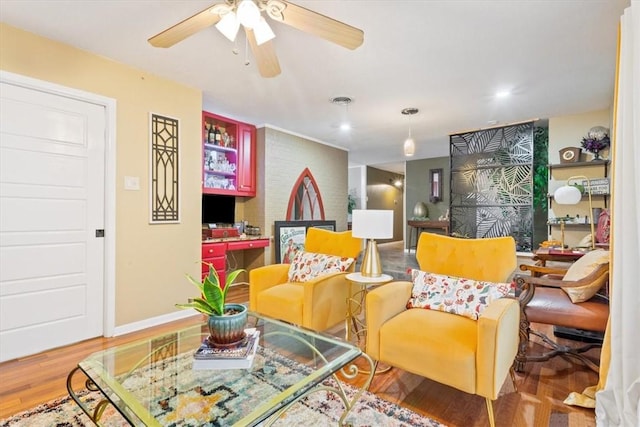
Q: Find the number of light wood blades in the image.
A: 3